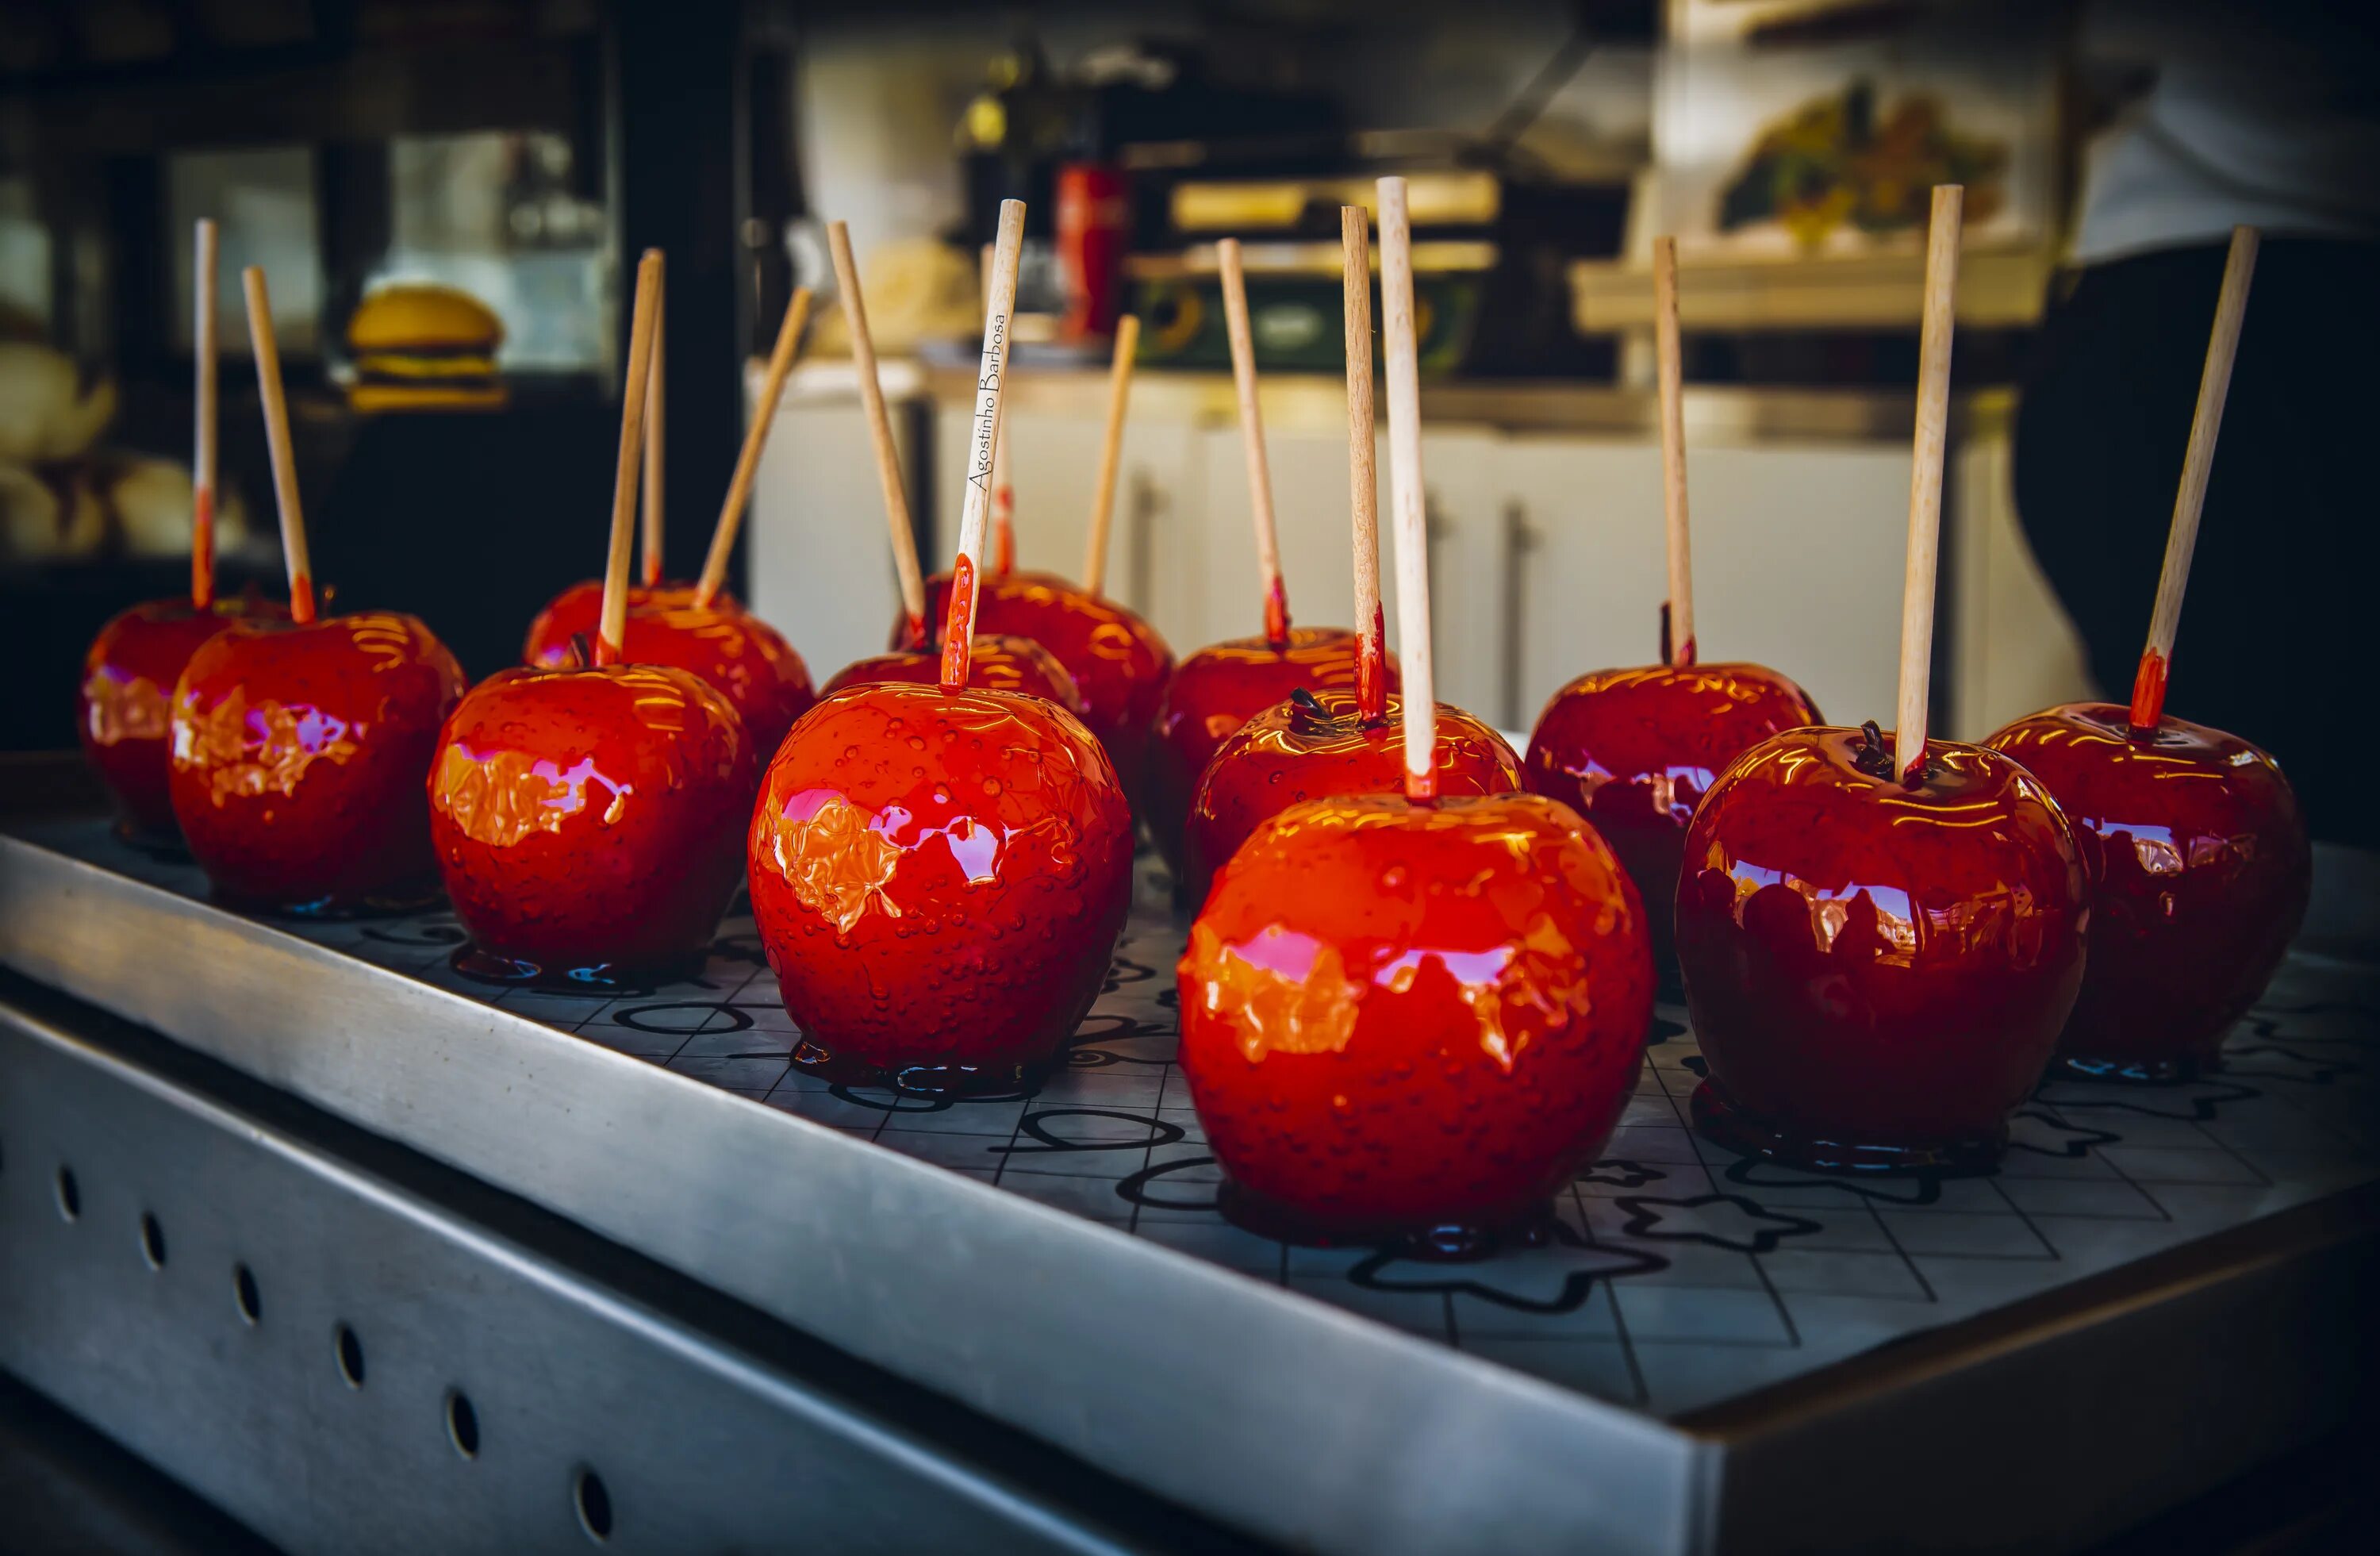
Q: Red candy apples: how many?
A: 15